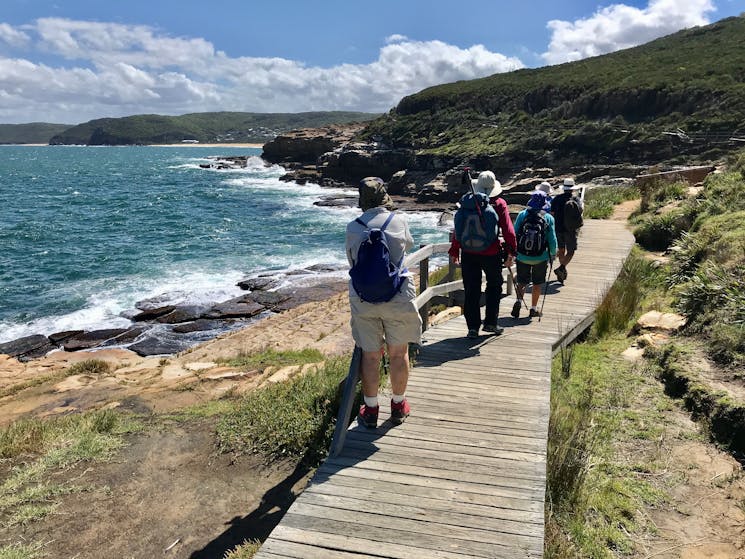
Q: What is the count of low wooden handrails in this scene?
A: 1